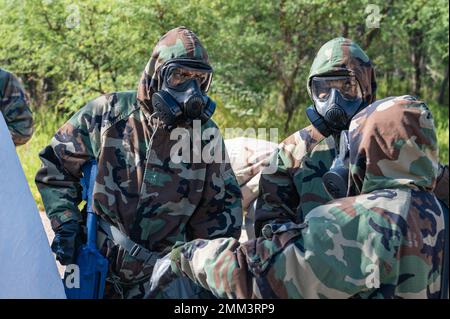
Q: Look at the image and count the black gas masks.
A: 3